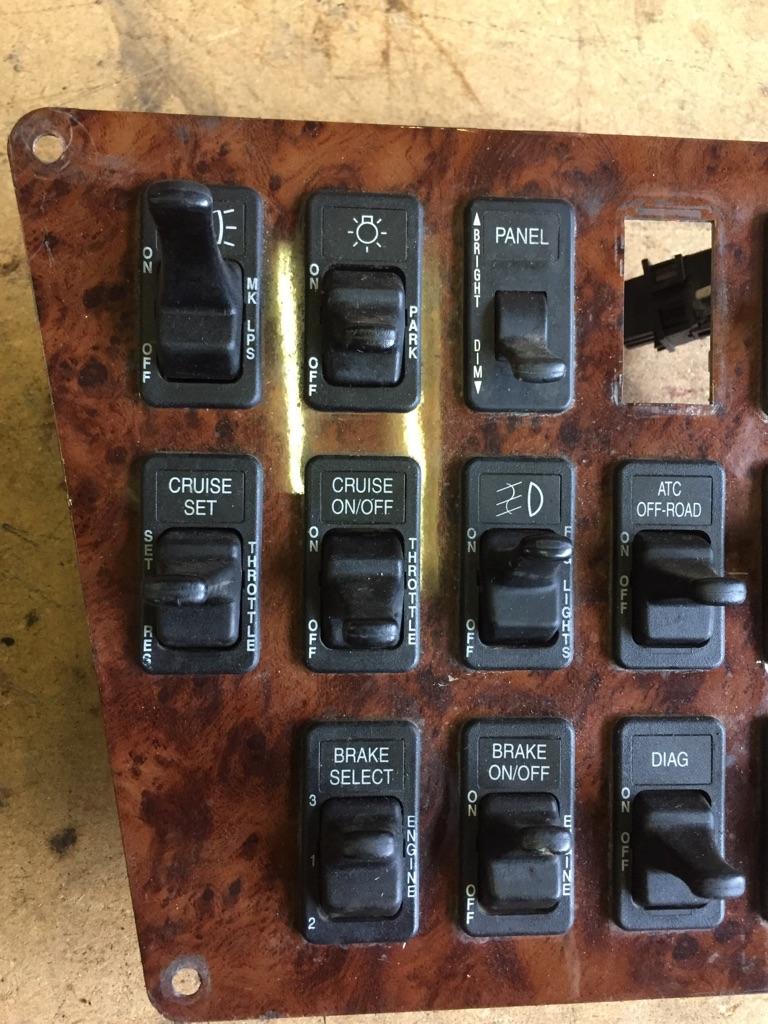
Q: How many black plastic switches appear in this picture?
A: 10